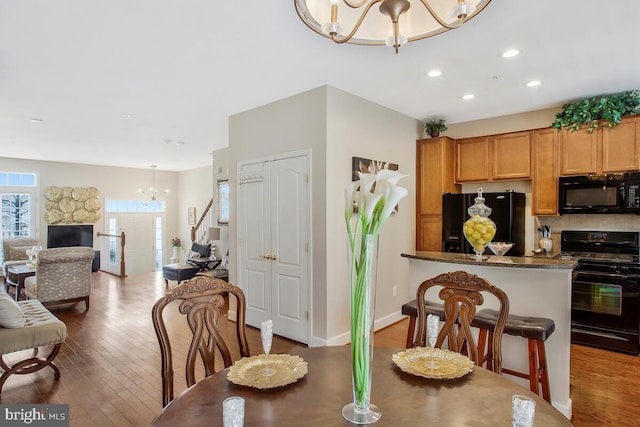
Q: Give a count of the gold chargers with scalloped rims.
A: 2